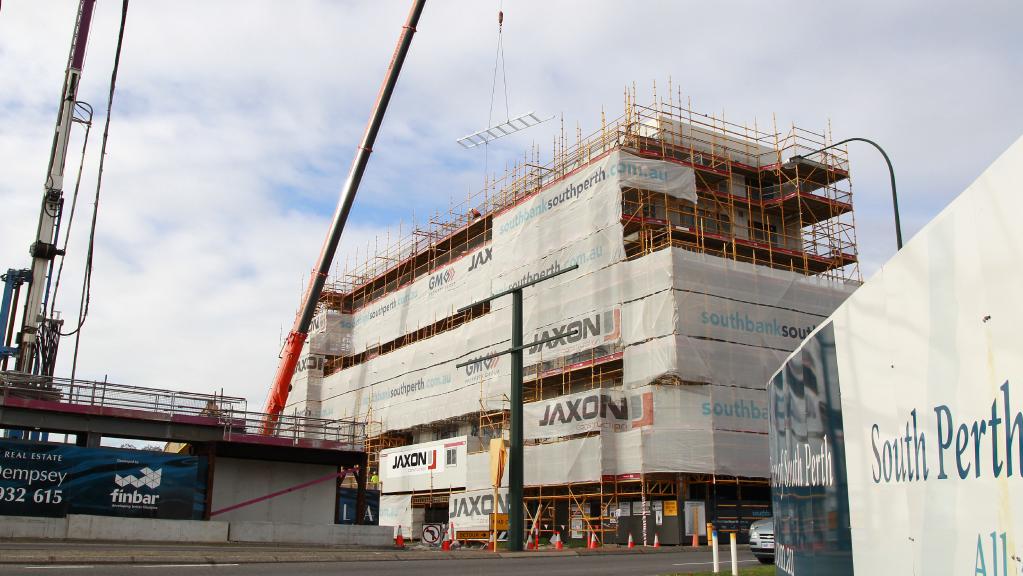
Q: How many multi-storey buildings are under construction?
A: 1